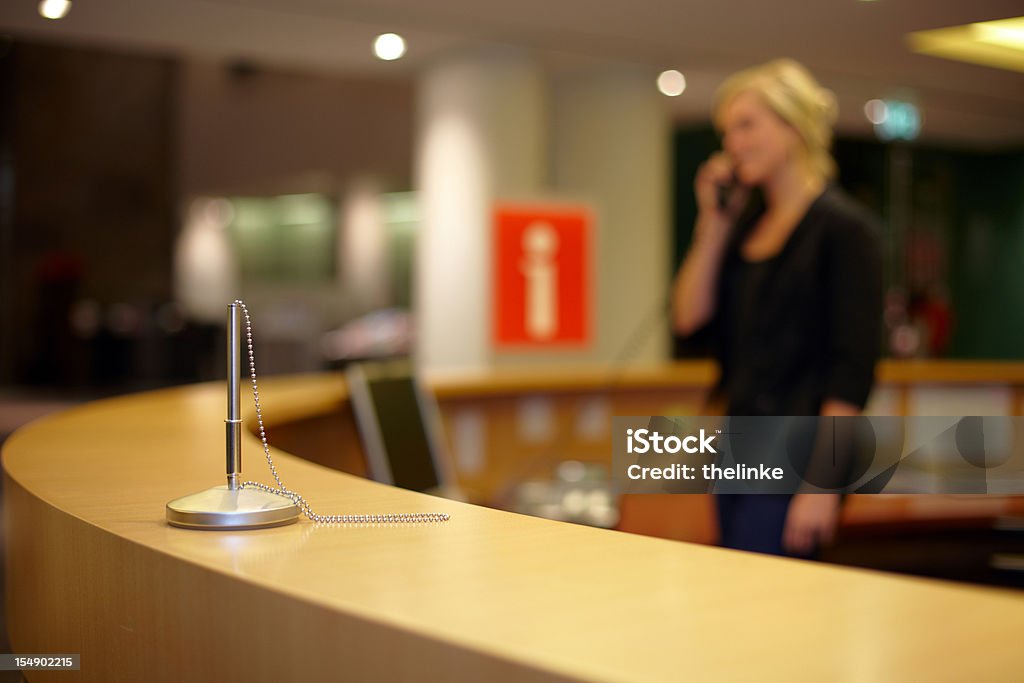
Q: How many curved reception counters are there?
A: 1